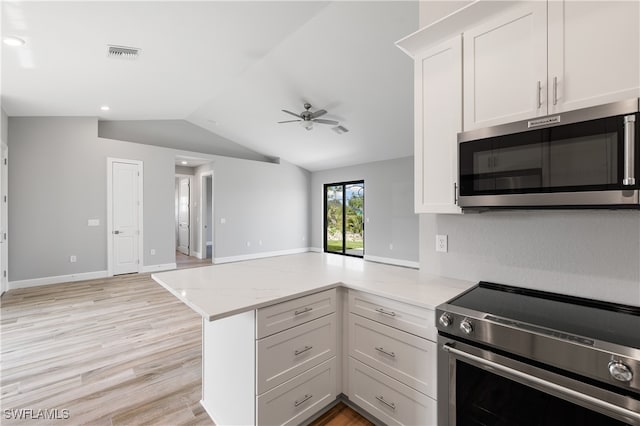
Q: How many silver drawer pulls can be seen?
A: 6